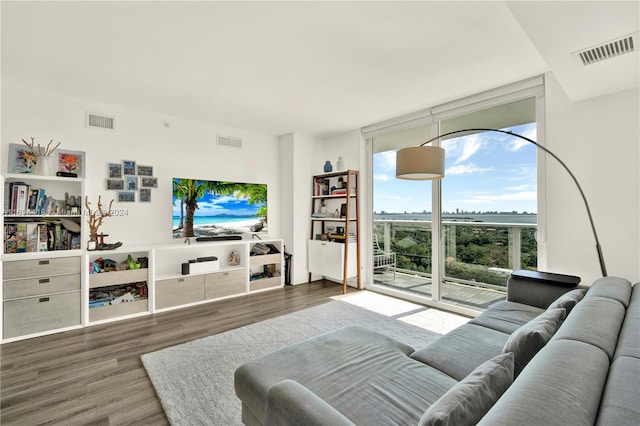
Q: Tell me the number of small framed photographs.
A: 8